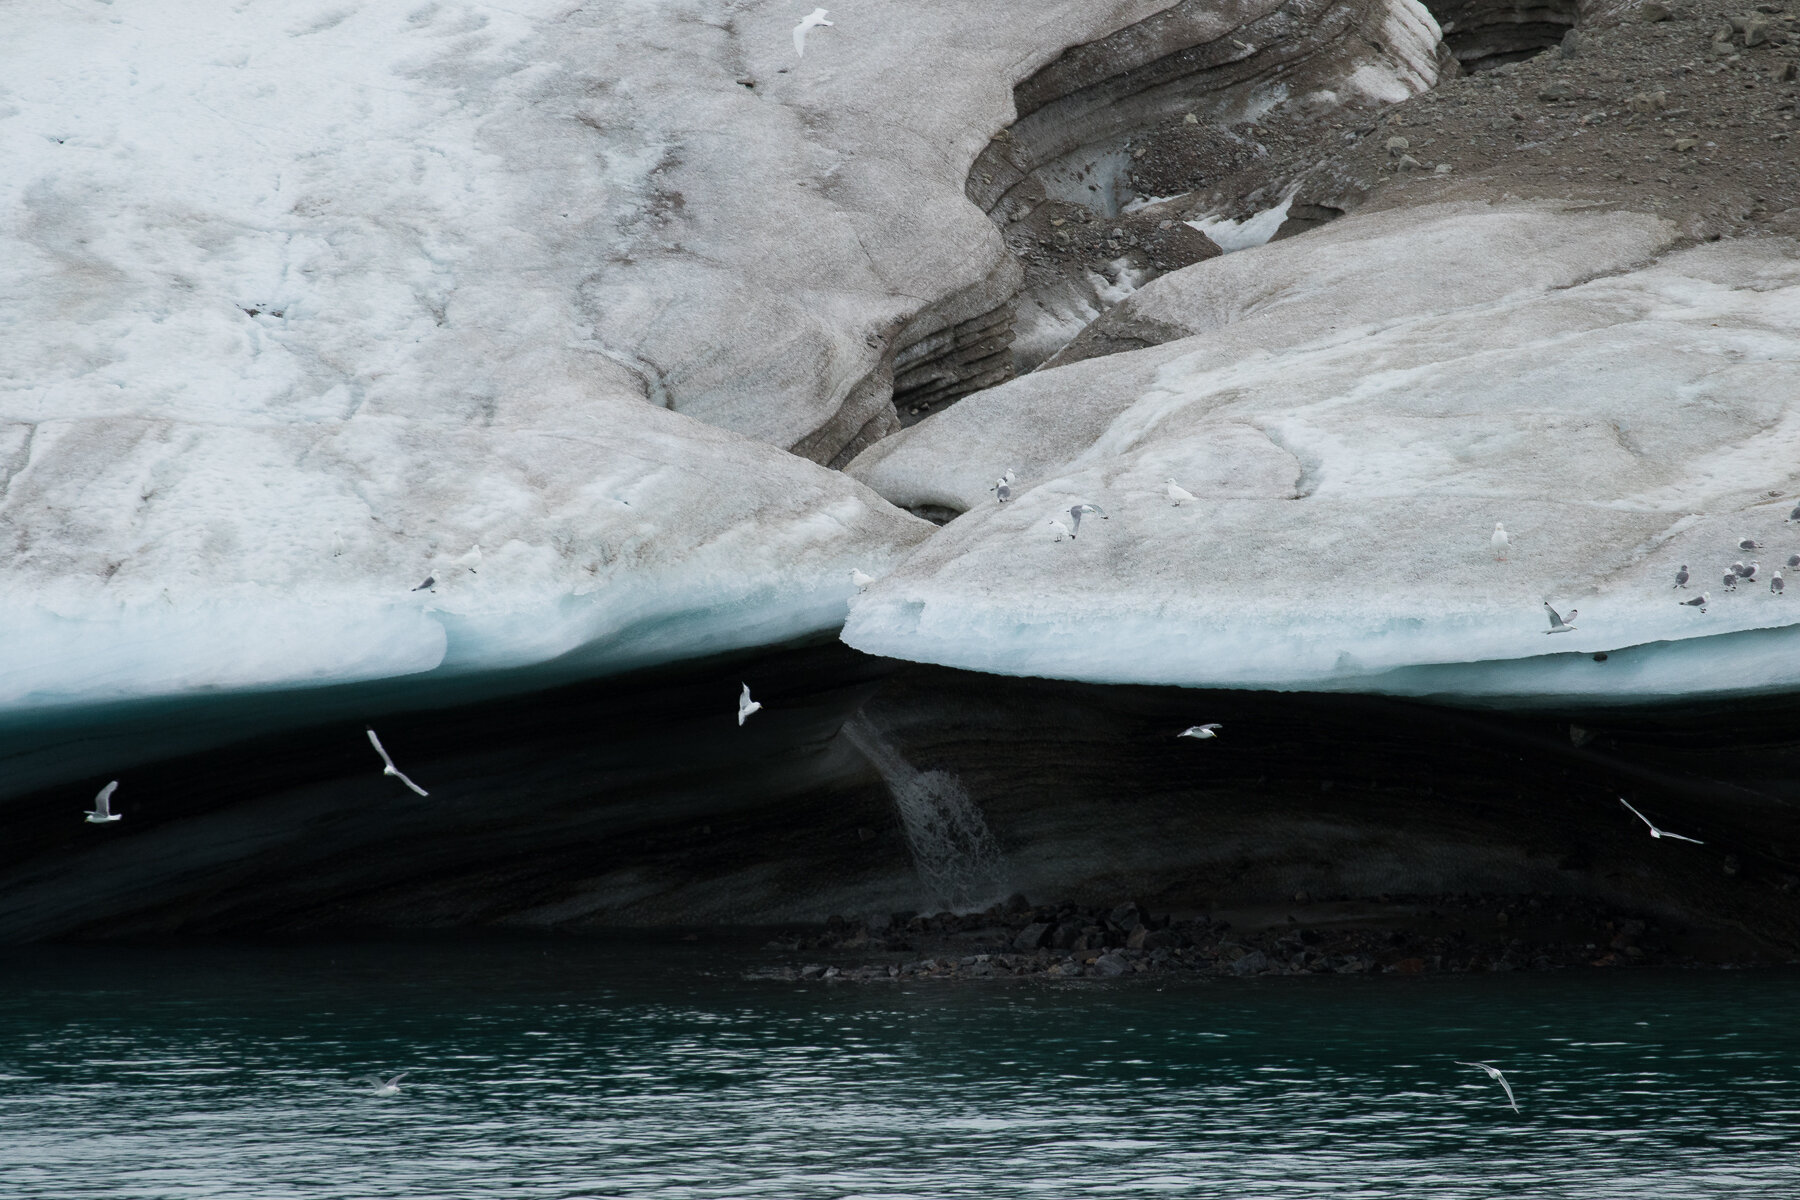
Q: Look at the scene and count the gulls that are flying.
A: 10